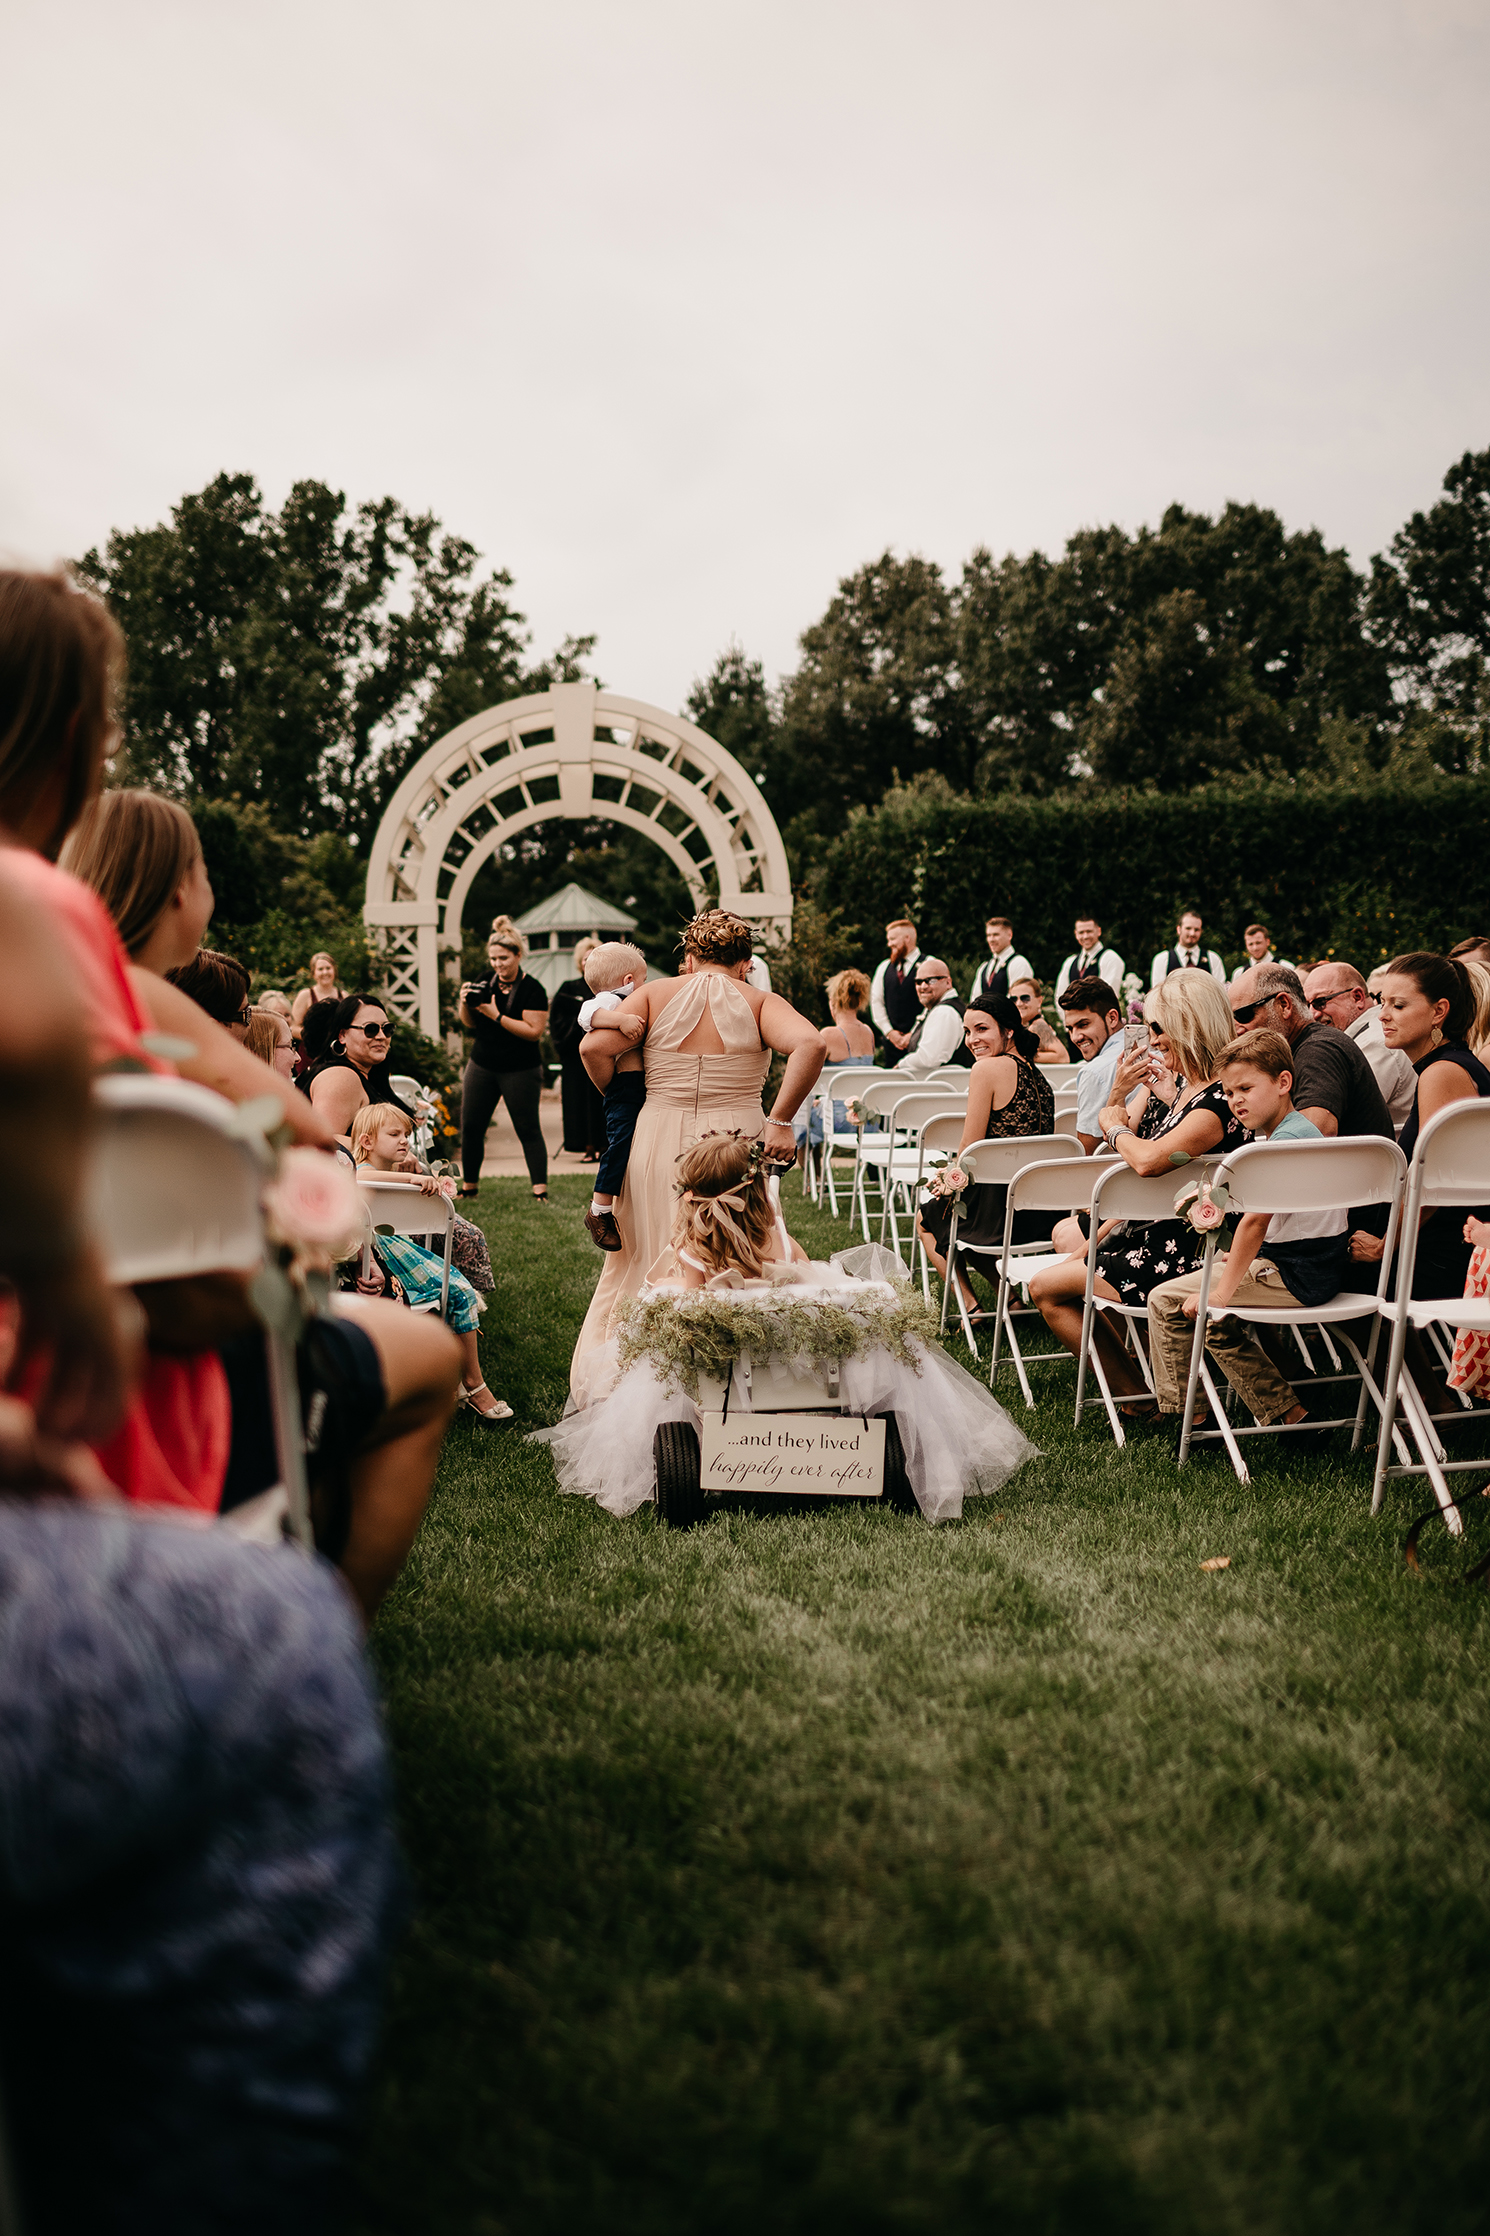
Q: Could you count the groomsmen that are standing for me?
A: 5